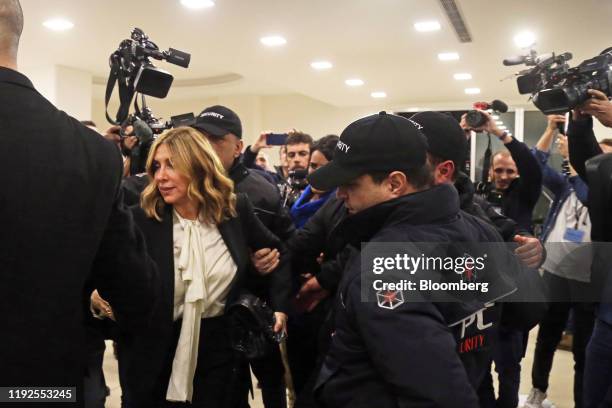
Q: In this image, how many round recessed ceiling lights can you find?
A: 11